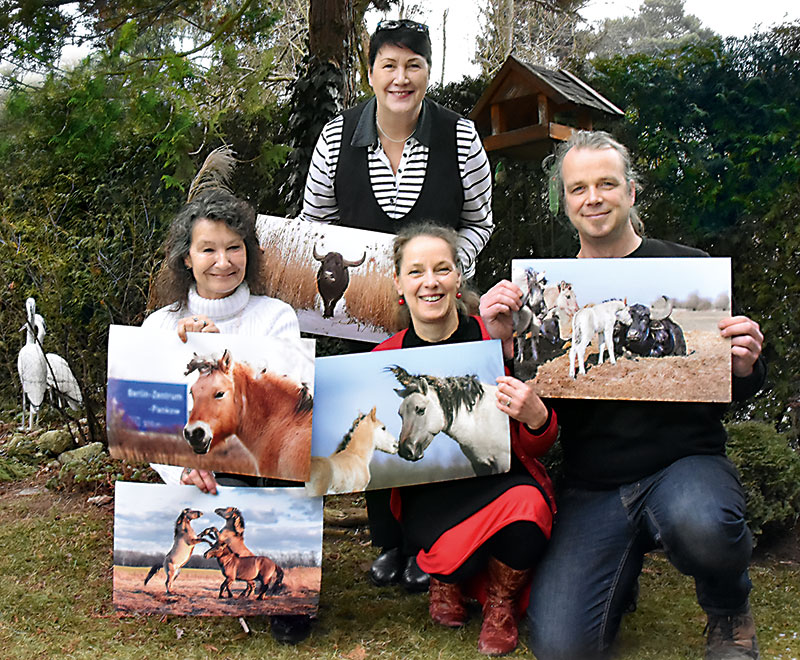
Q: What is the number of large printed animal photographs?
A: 5